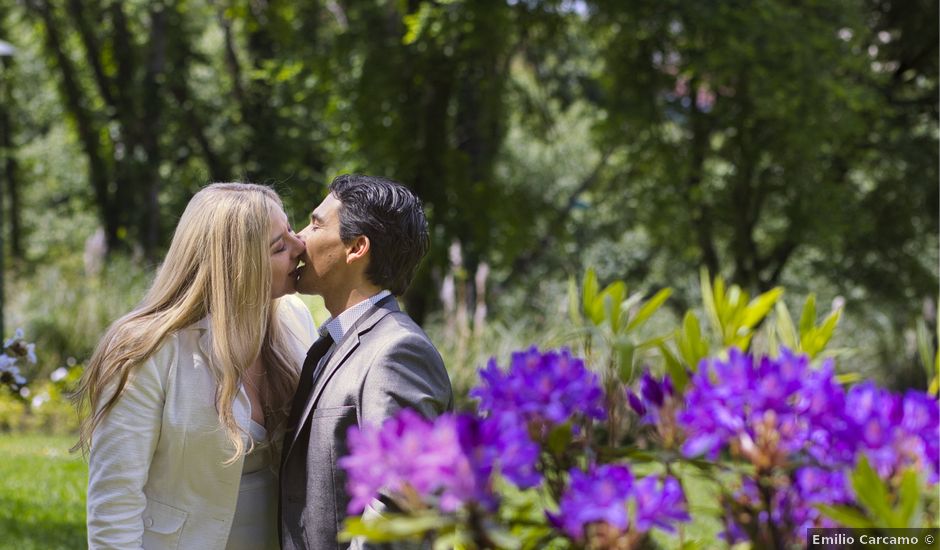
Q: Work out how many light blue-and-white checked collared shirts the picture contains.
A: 1